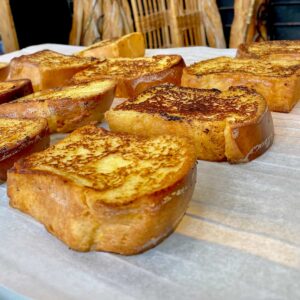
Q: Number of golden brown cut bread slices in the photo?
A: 11